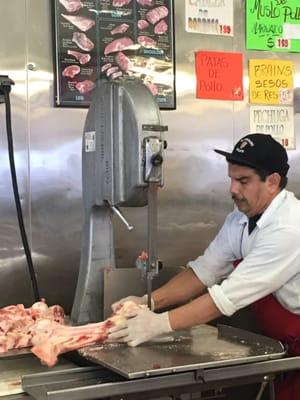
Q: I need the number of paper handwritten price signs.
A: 5